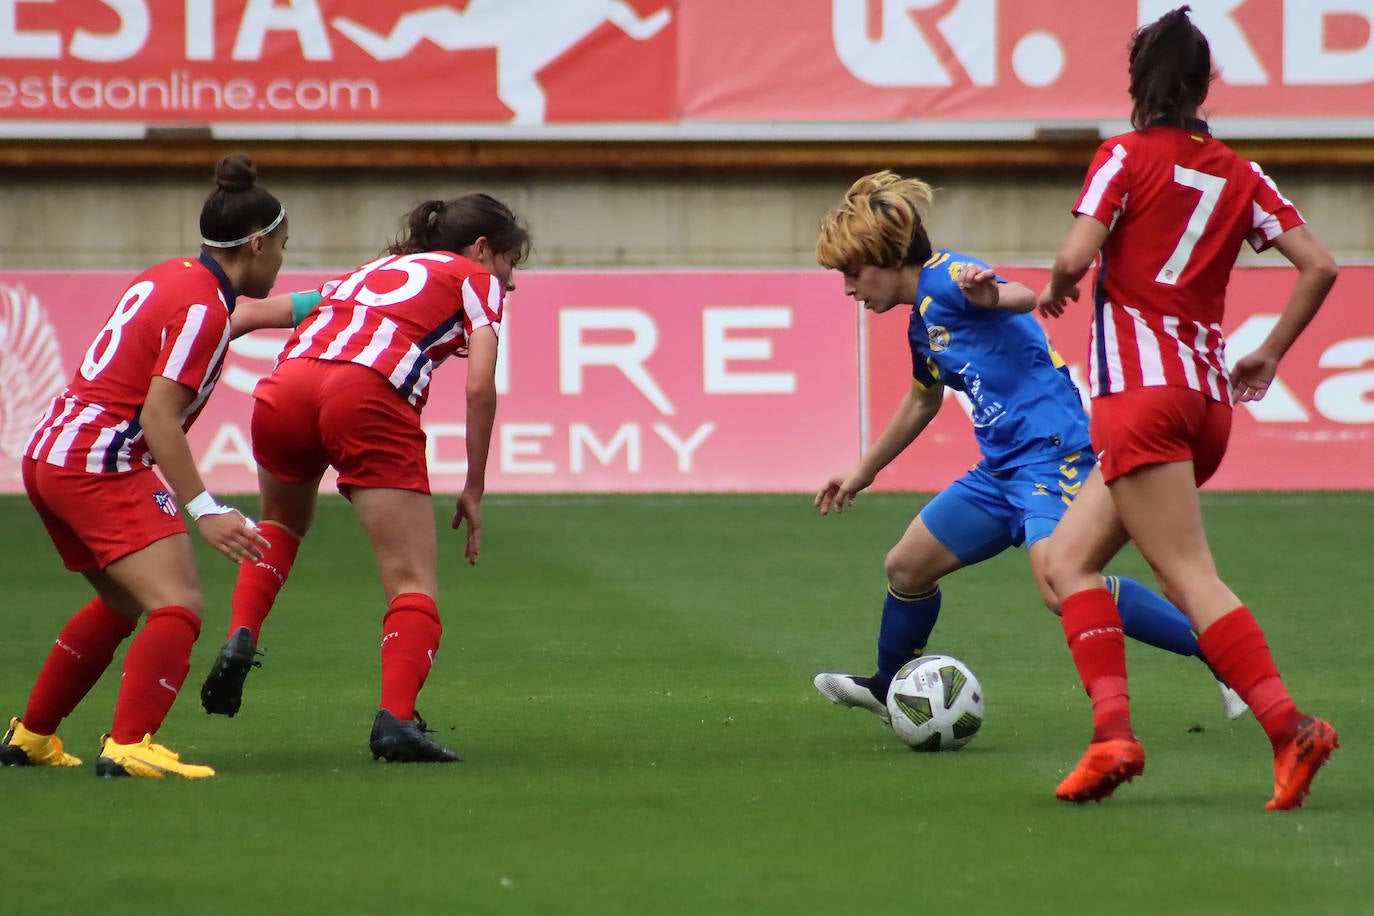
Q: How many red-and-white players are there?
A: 3